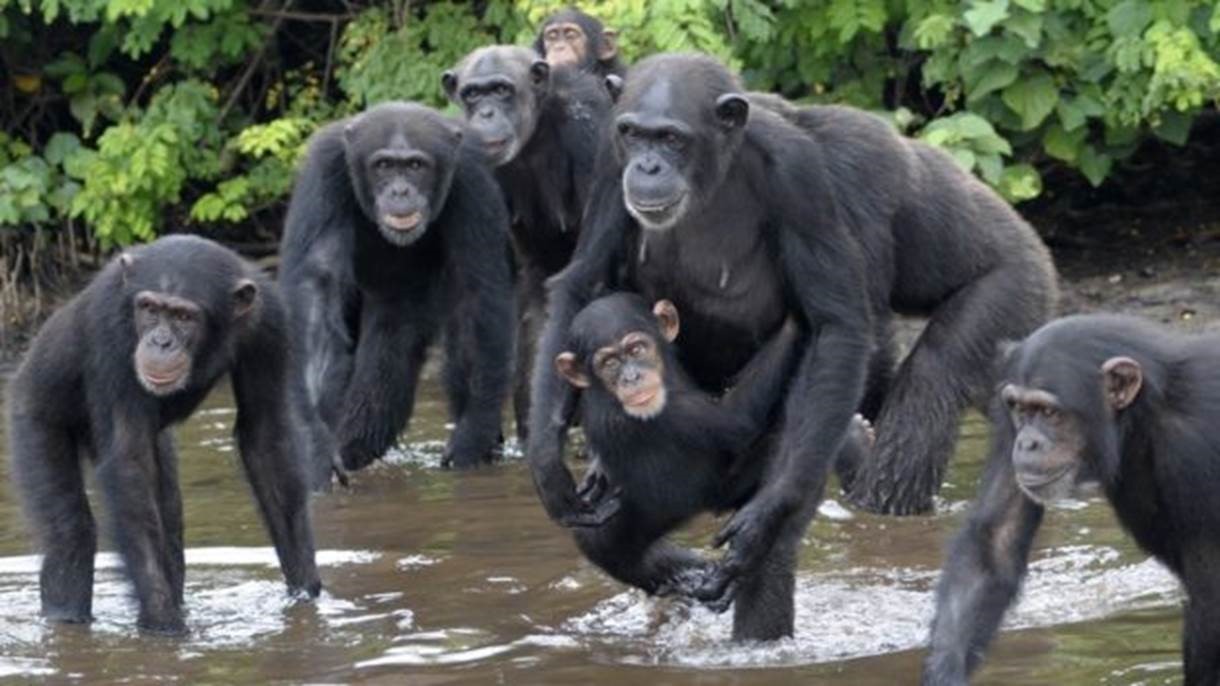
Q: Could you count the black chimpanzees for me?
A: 7